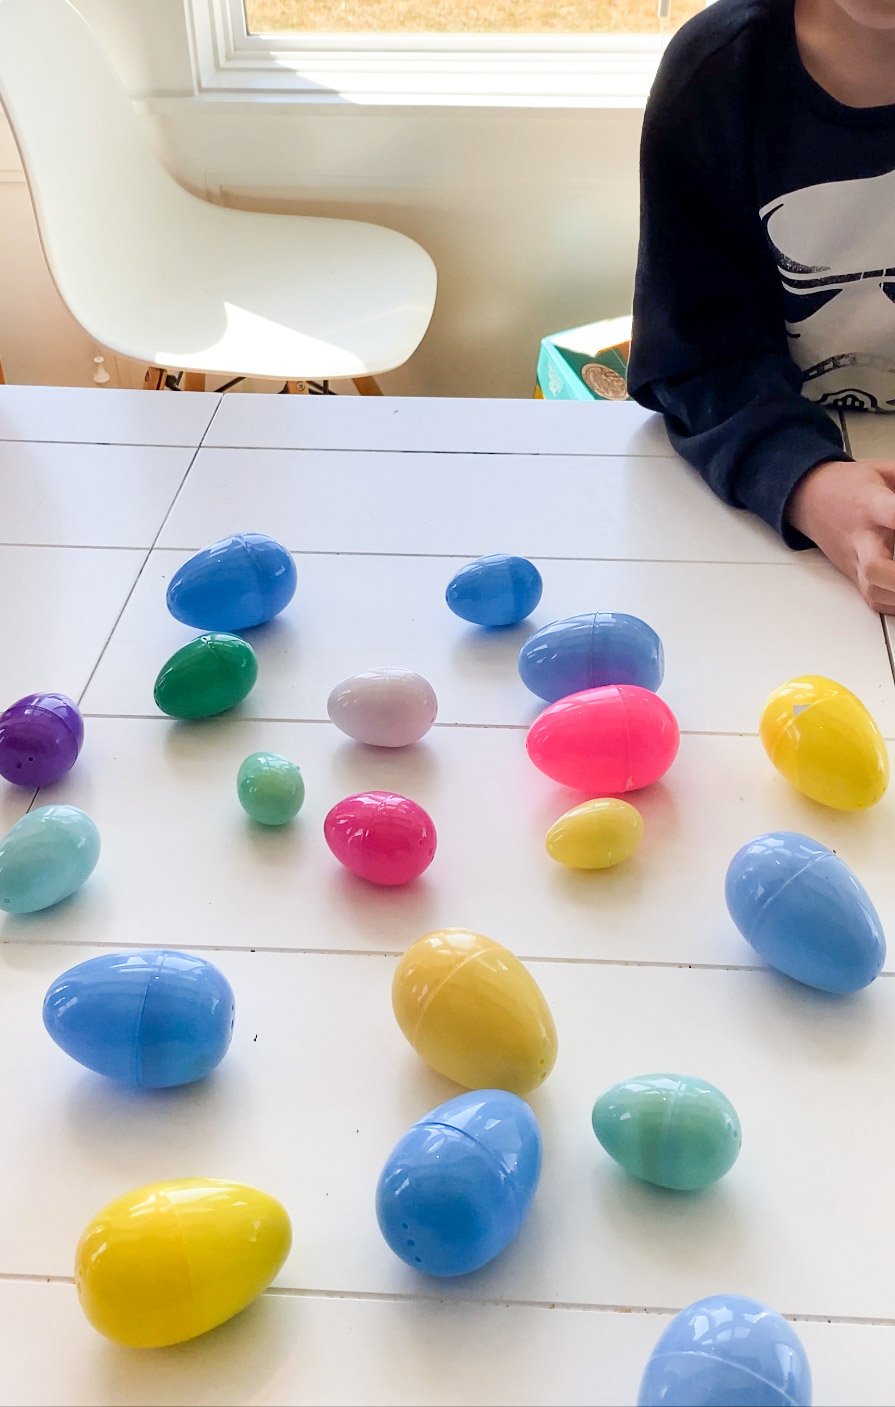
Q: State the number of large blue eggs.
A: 6